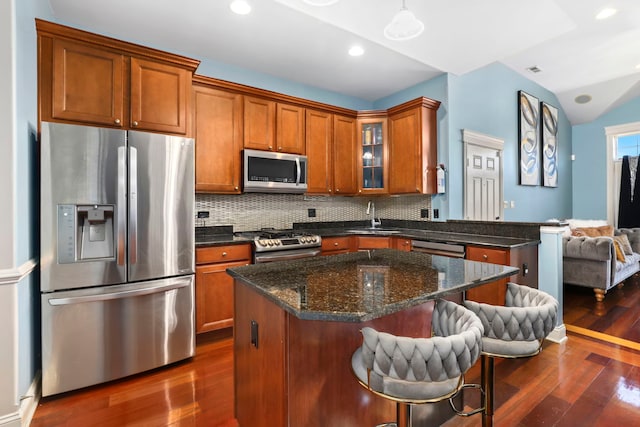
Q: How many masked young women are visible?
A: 0